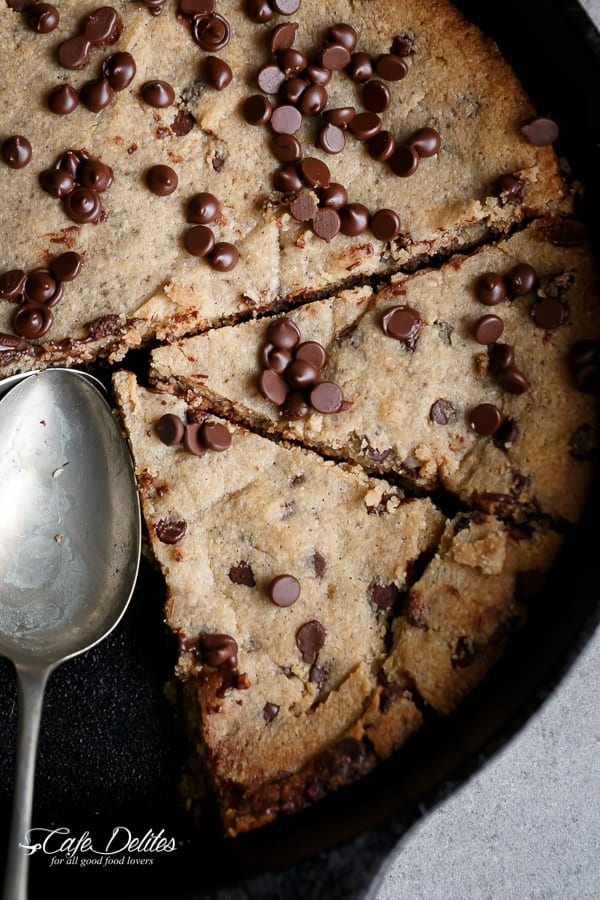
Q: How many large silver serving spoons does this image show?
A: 1